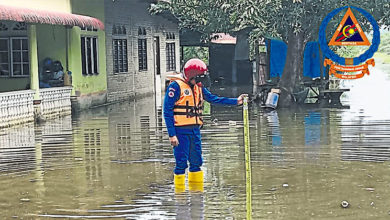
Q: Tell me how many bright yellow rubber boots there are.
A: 2